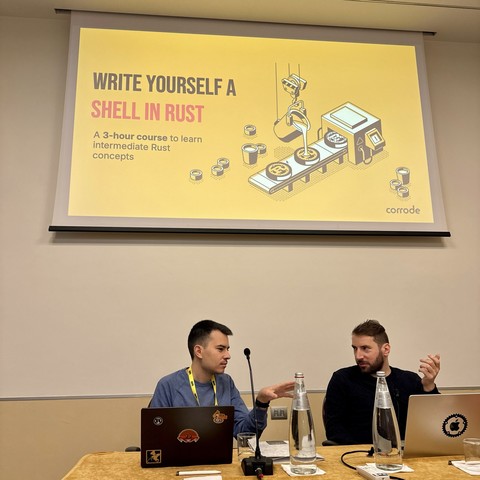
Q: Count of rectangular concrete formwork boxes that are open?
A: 0